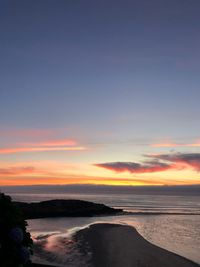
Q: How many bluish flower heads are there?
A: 2